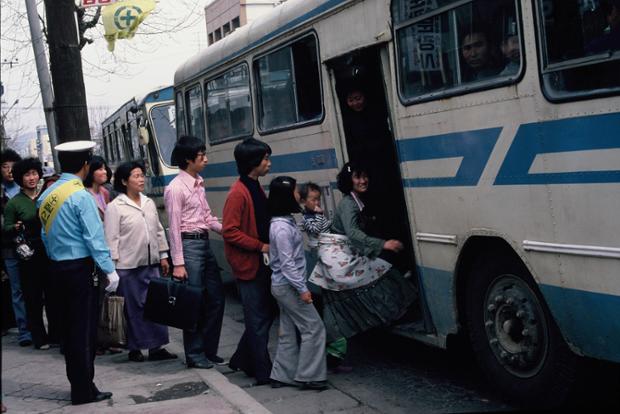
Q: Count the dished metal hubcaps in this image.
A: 1